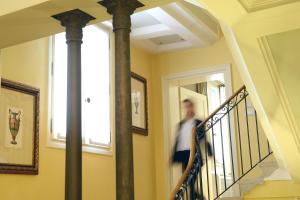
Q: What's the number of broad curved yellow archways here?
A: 1